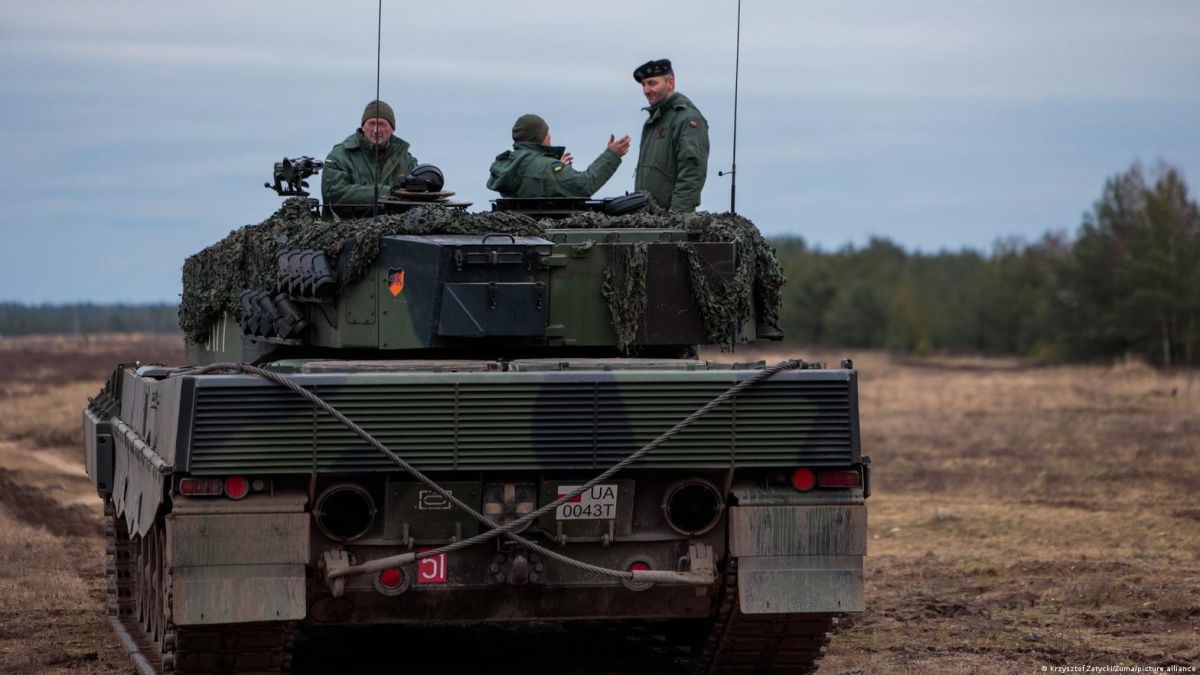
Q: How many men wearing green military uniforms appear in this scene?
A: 3